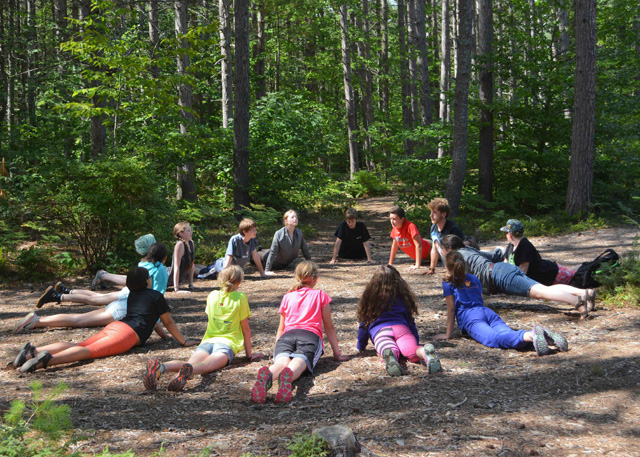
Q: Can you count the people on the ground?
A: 15